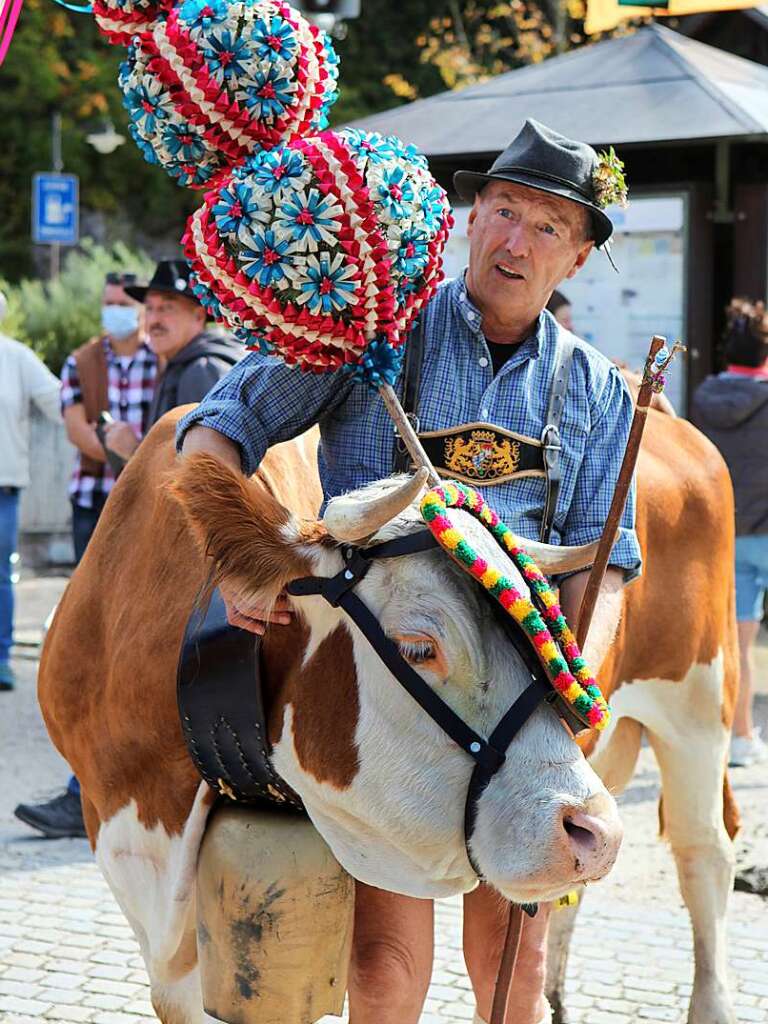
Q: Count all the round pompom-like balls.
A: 3